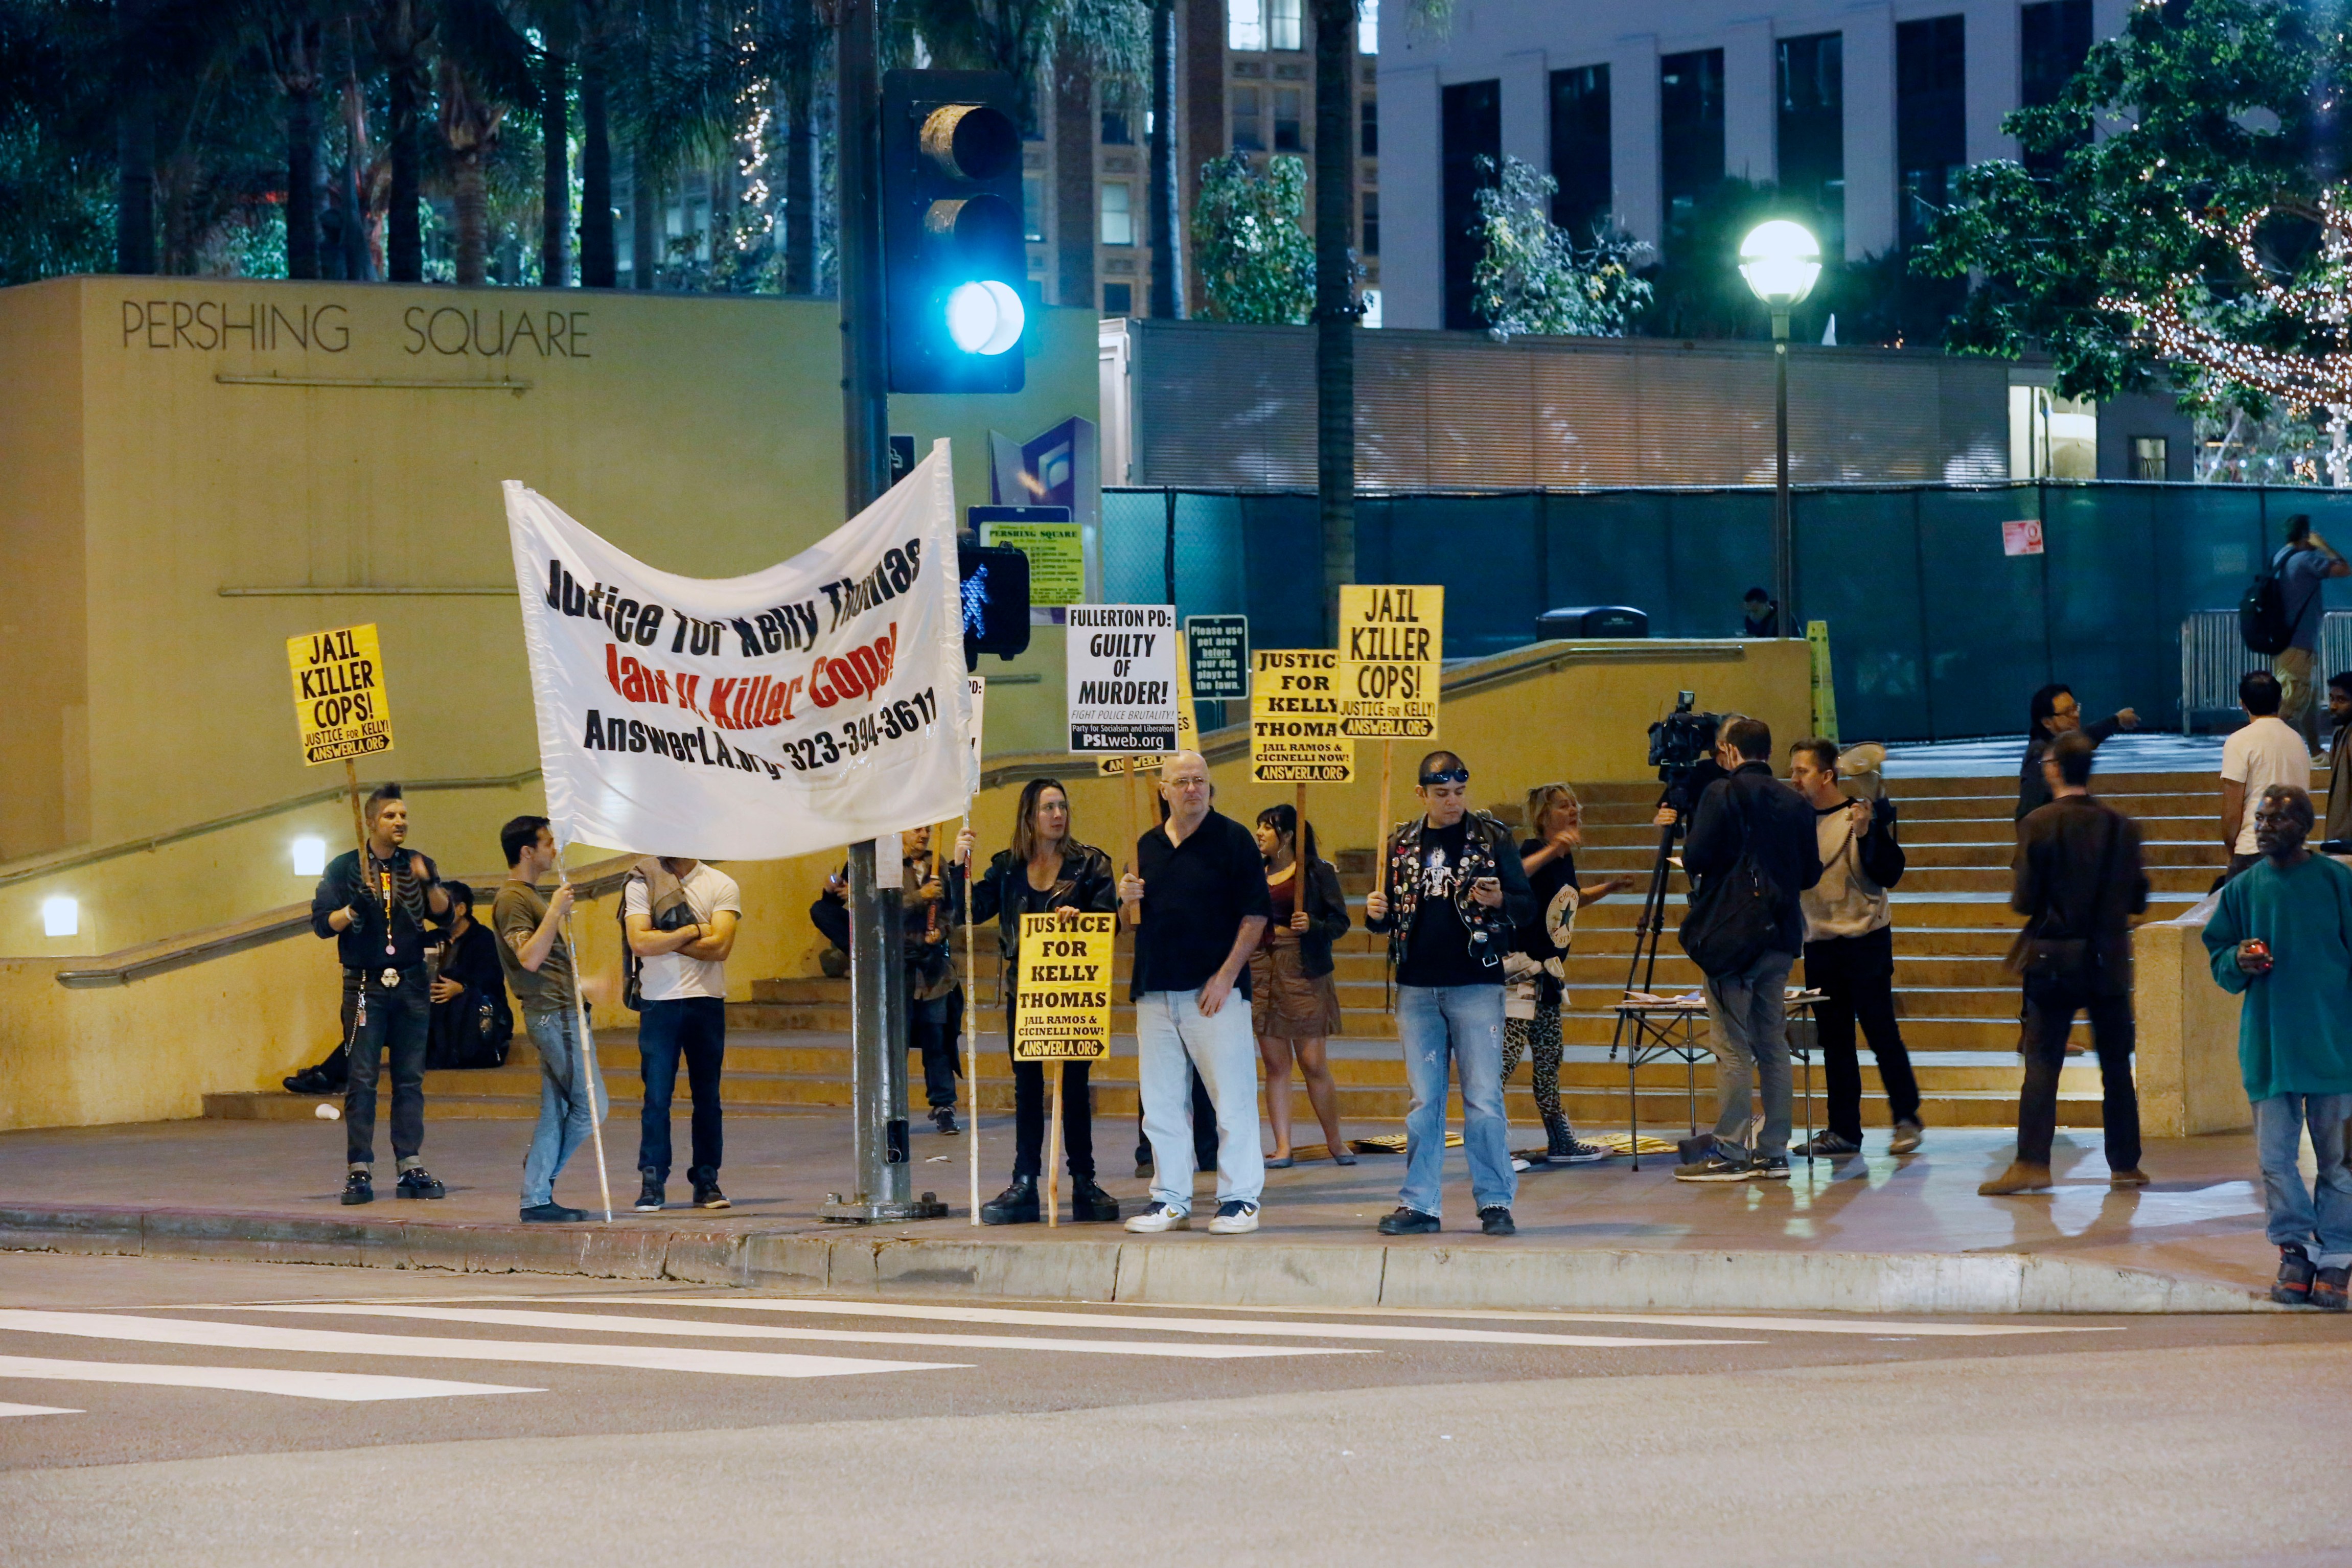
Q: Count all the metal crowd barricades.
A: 2